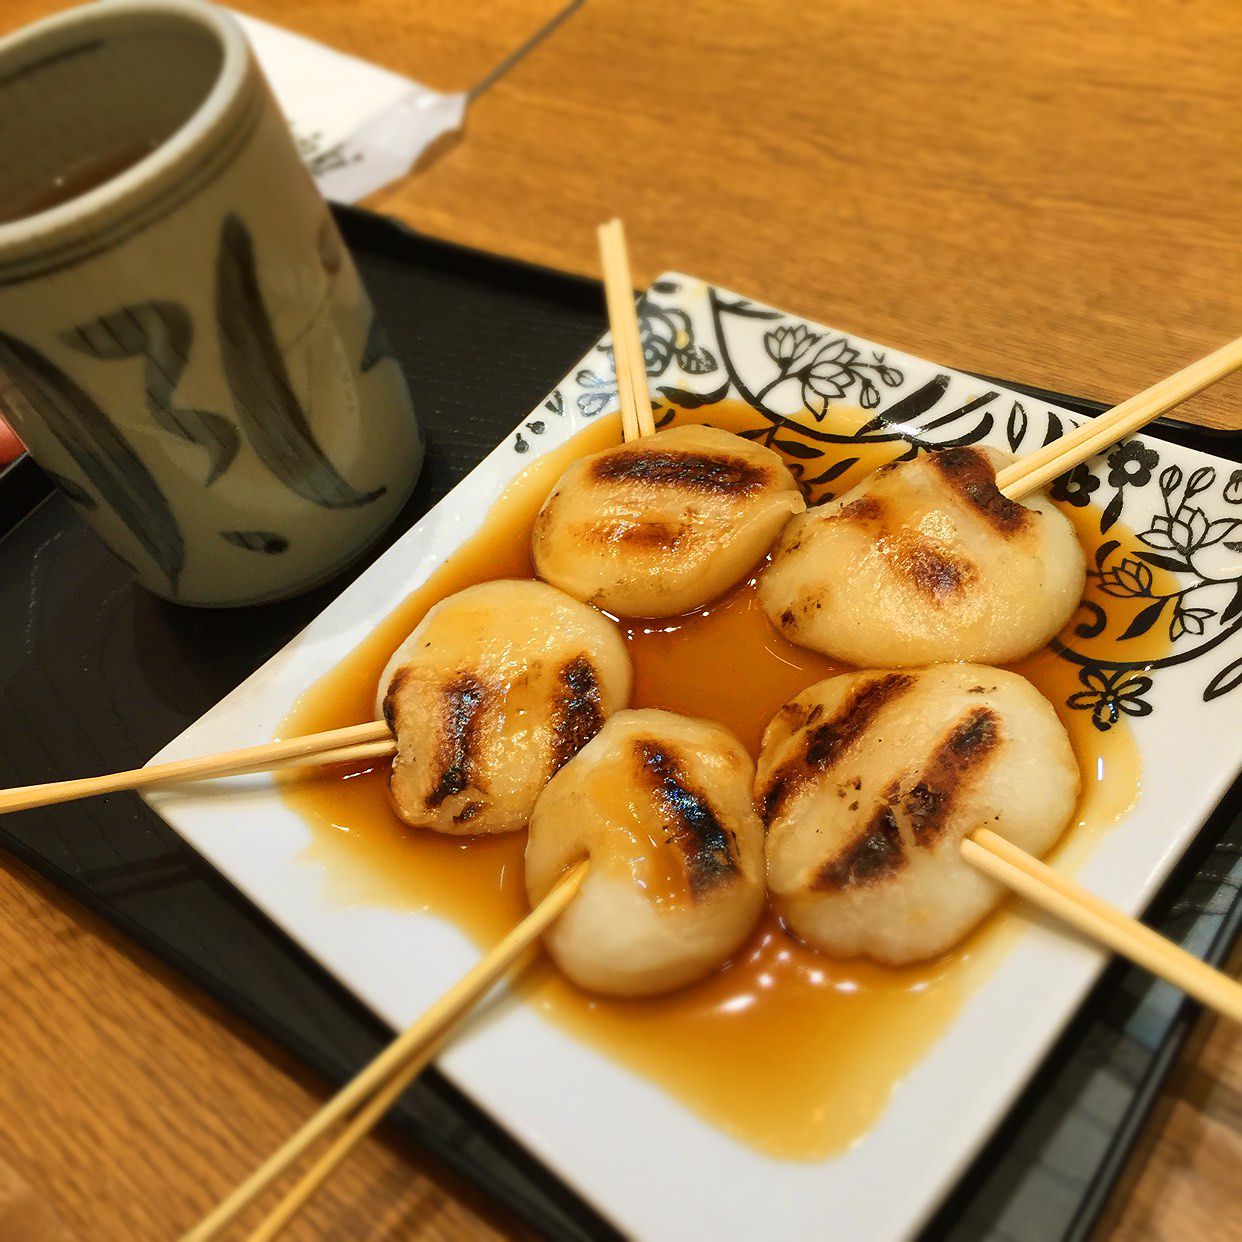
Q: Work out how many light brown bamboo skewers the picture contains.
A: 10